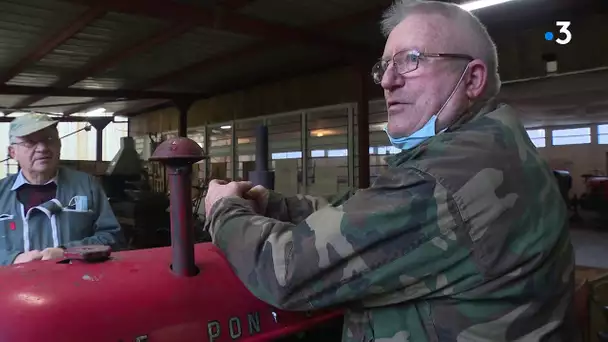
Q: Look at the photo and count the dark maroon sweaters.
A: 1